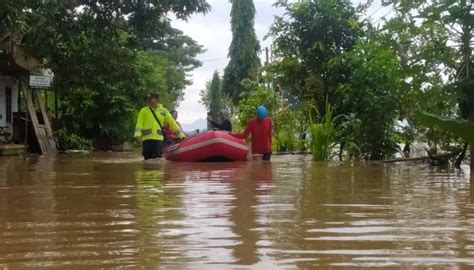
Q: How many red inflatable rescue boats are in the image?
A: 1